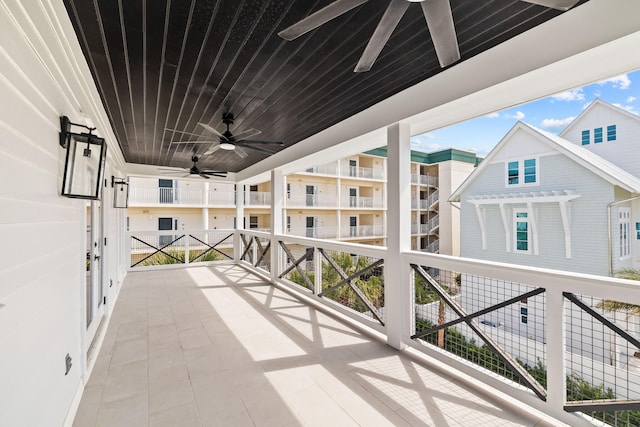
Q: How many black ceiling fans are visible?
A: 3